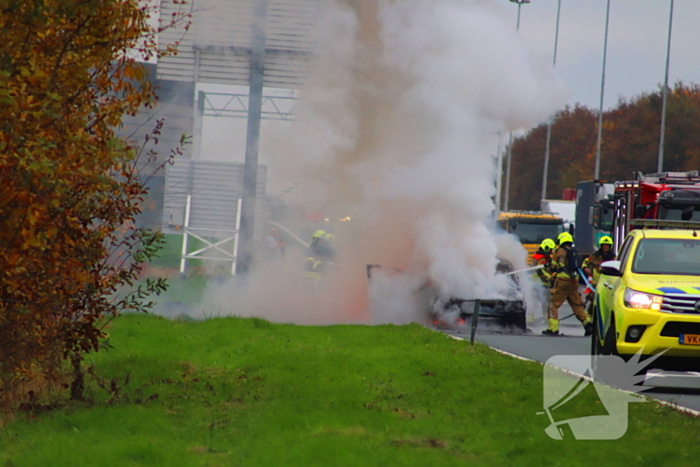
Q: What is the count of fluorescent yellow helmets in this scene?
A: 5